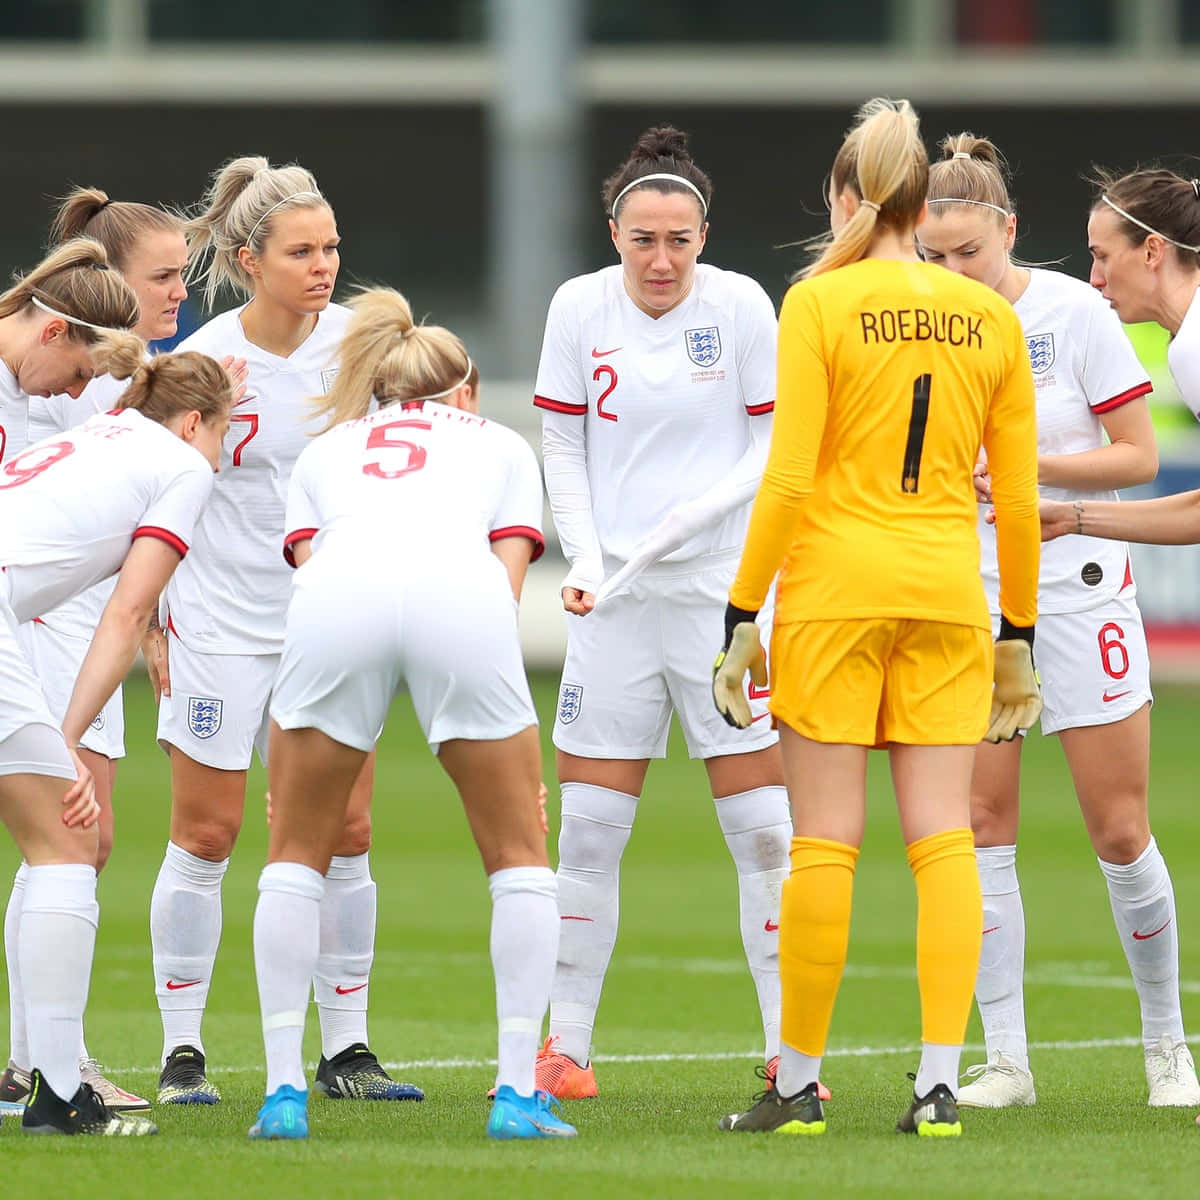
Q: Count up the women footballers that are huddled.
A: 9